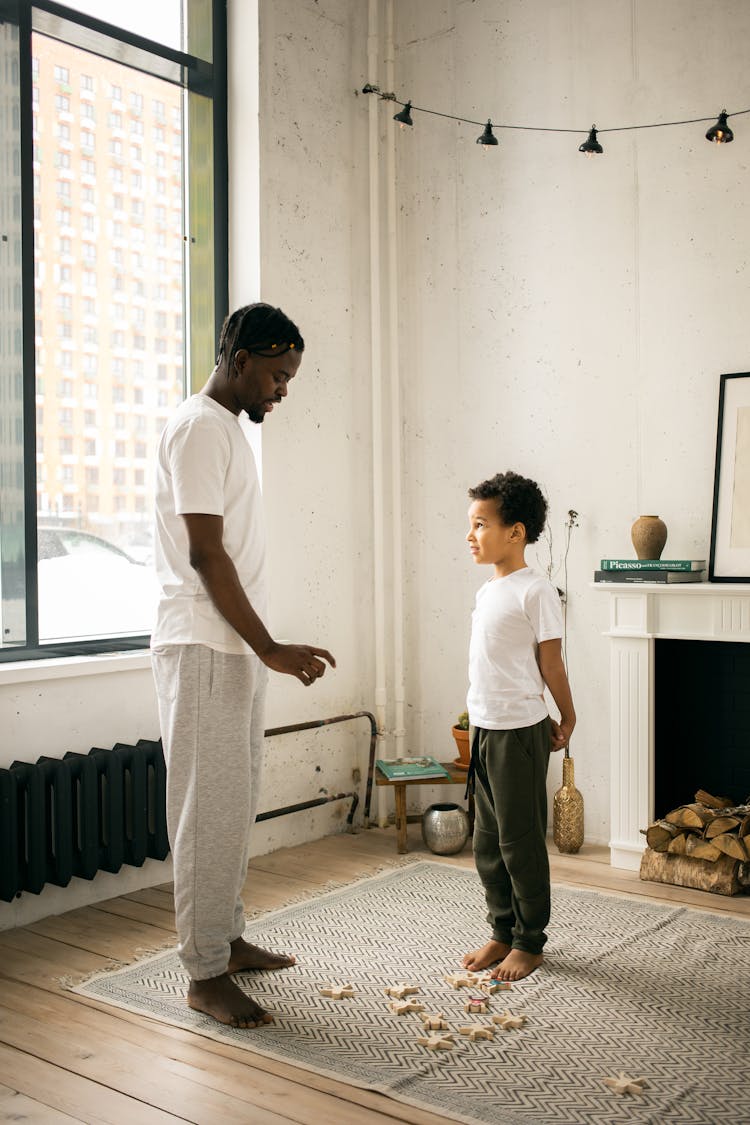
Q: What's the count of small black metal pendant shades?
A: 4